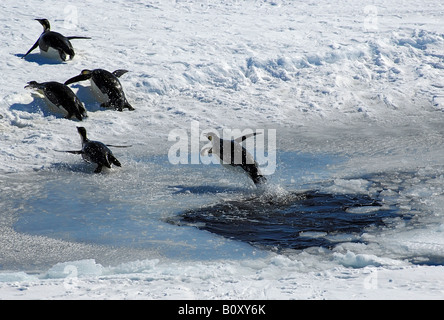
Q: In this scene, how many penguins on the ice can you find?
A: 4